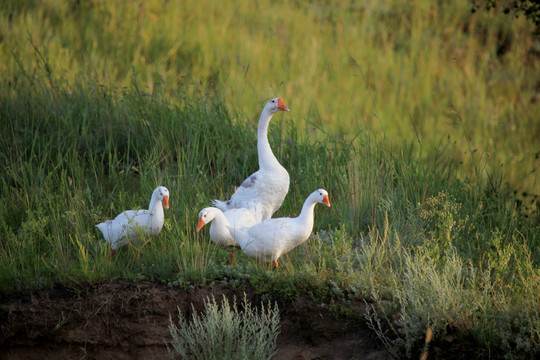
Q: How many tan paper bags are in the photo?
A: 0